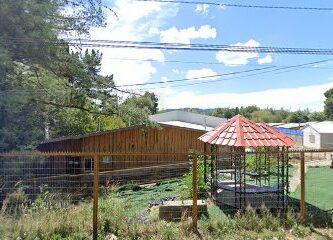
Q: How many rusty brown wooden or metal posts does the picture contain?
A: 3